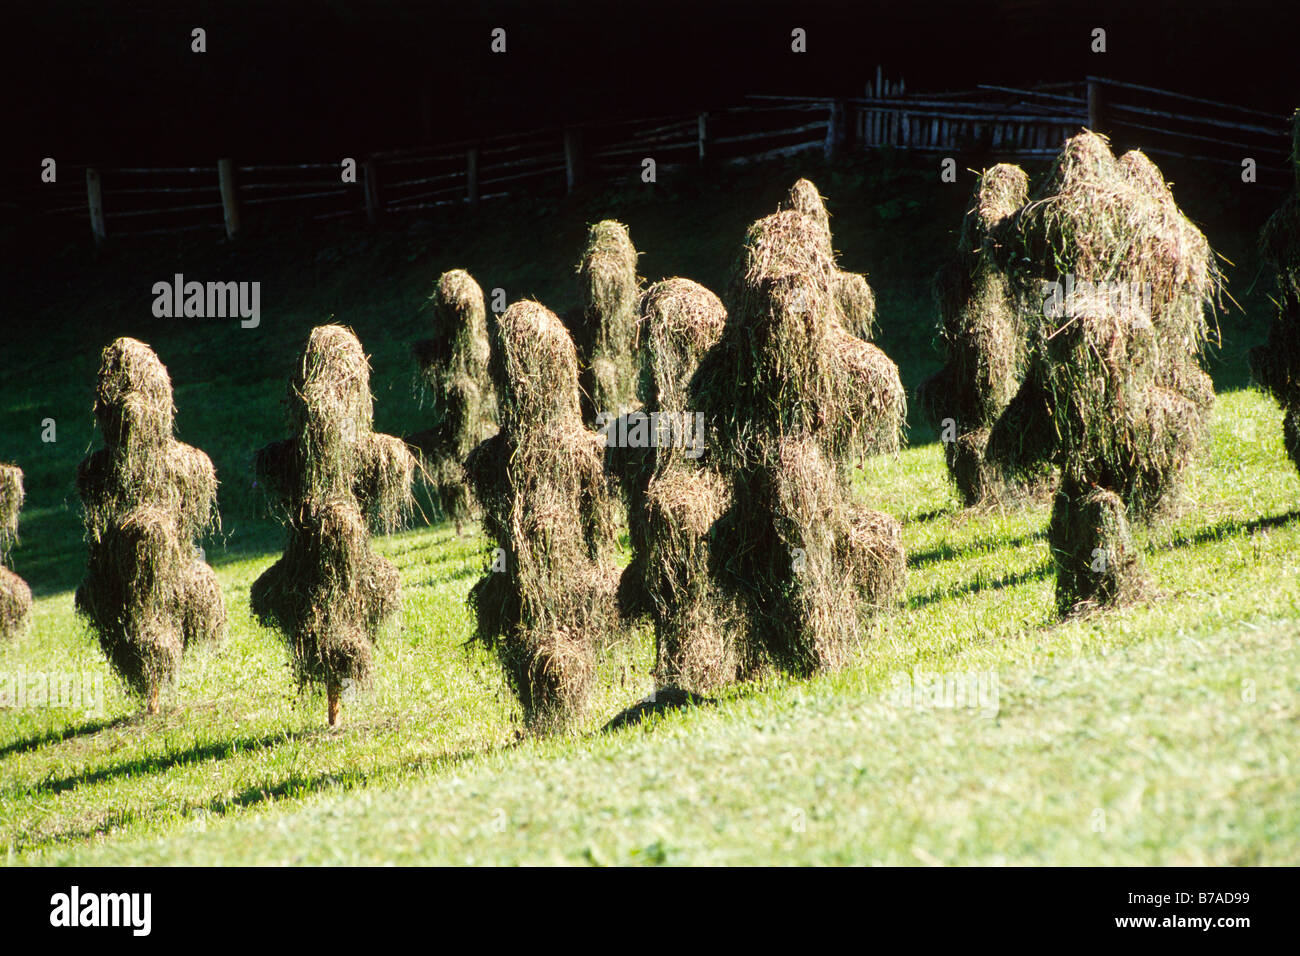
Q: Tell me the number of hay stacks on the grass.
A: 13